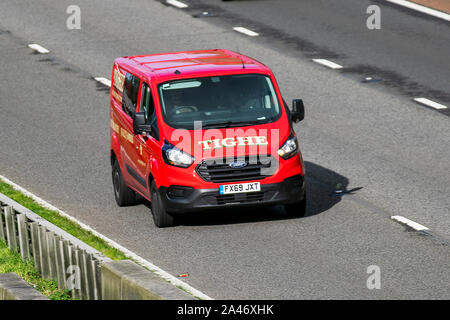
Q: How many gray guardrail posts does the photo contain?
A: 12